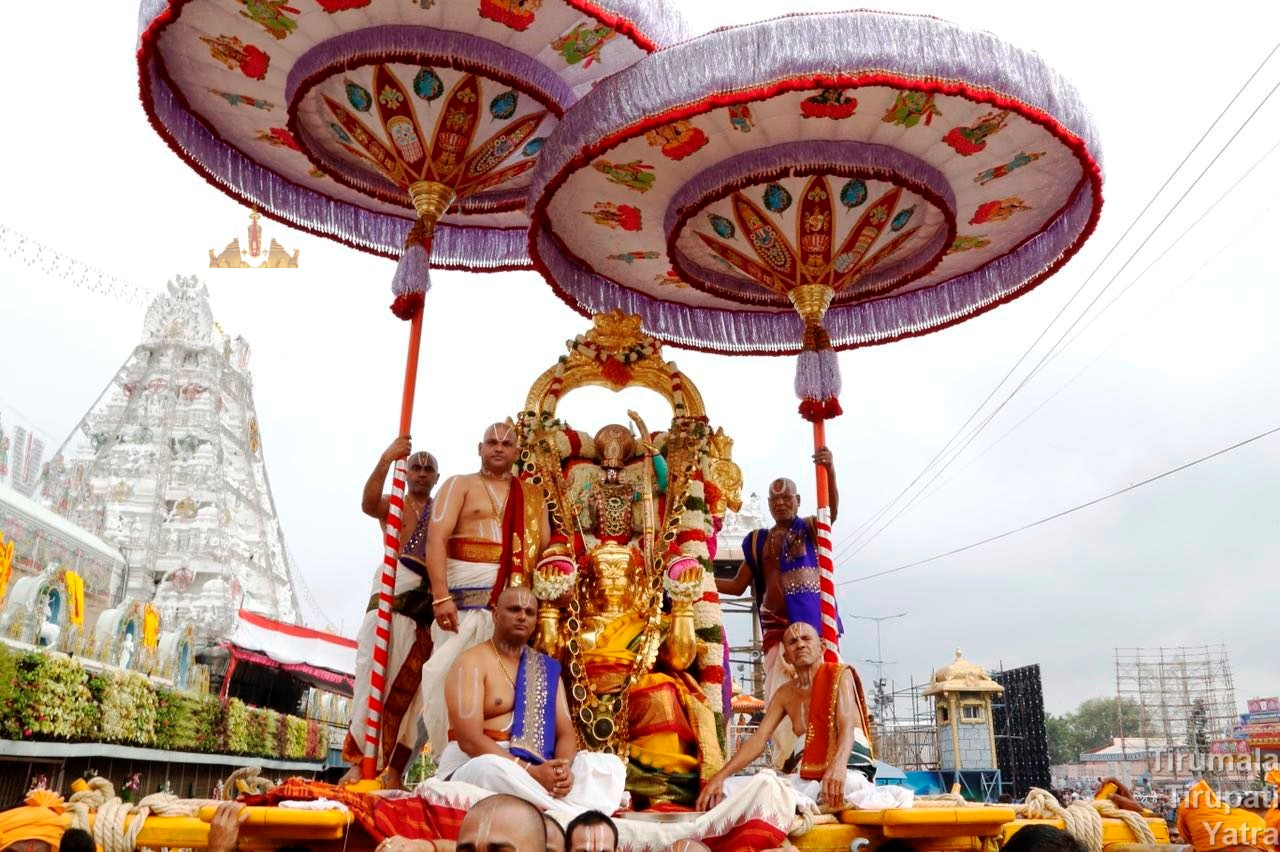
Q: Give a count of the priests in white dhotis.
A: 5